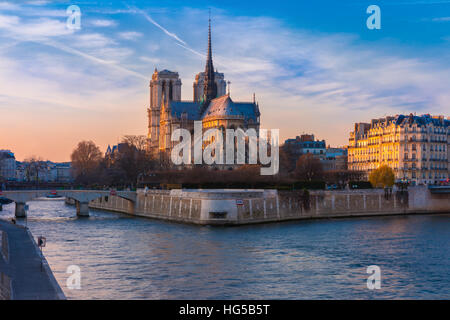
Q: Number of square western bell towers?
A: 2